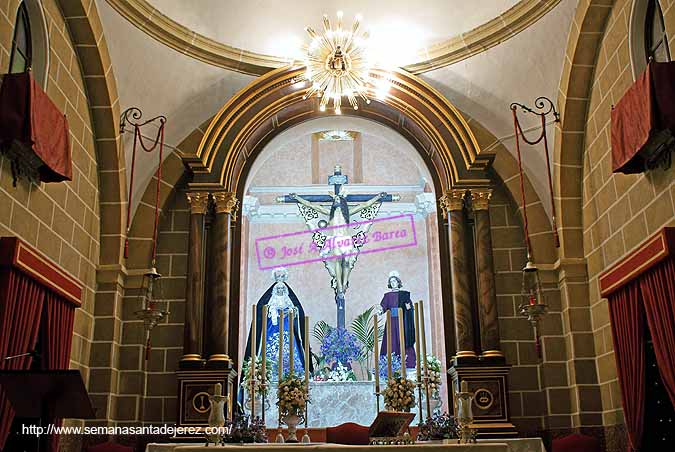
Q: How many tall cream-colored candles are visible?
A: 10